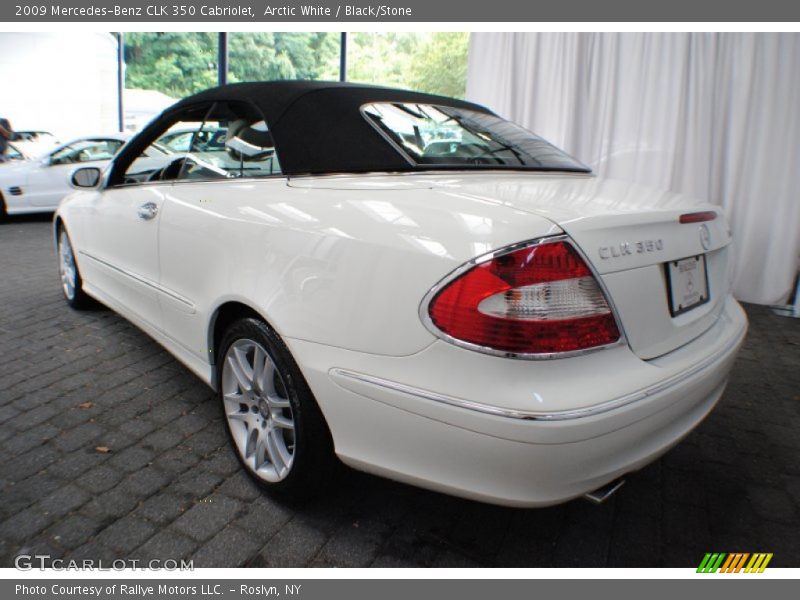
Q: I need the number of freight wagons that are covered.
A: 0